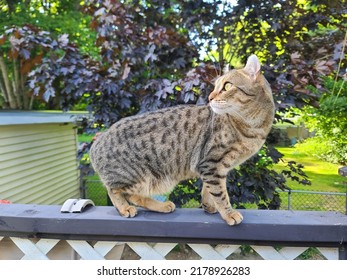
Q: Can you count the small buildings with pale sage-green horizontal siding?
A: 1